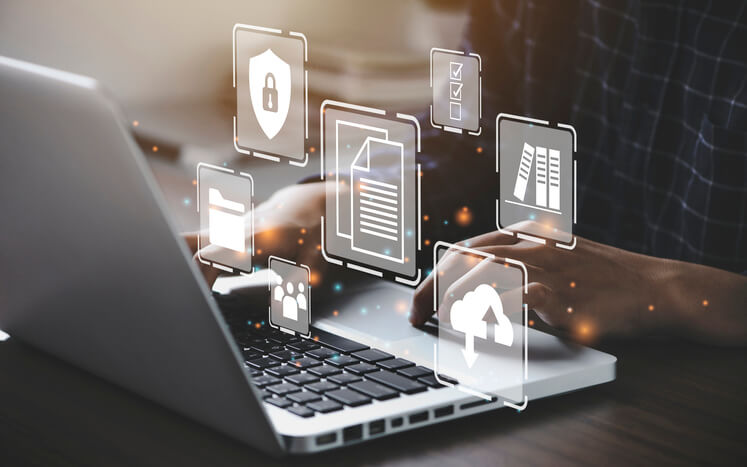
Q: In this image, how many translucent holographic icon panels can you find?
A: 7